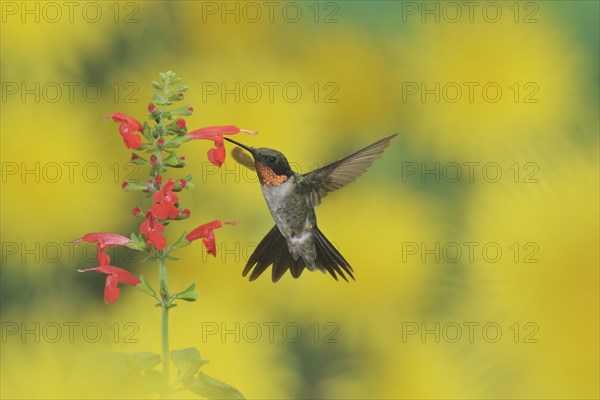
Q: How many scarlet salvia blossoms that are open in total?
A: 7